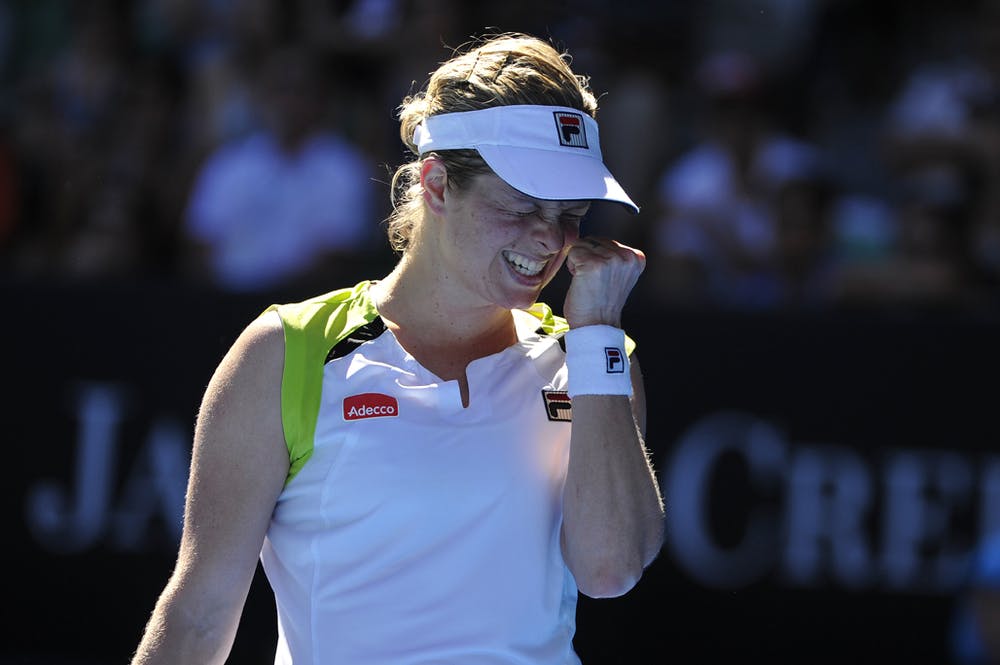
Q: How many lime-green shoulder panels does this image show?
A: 2